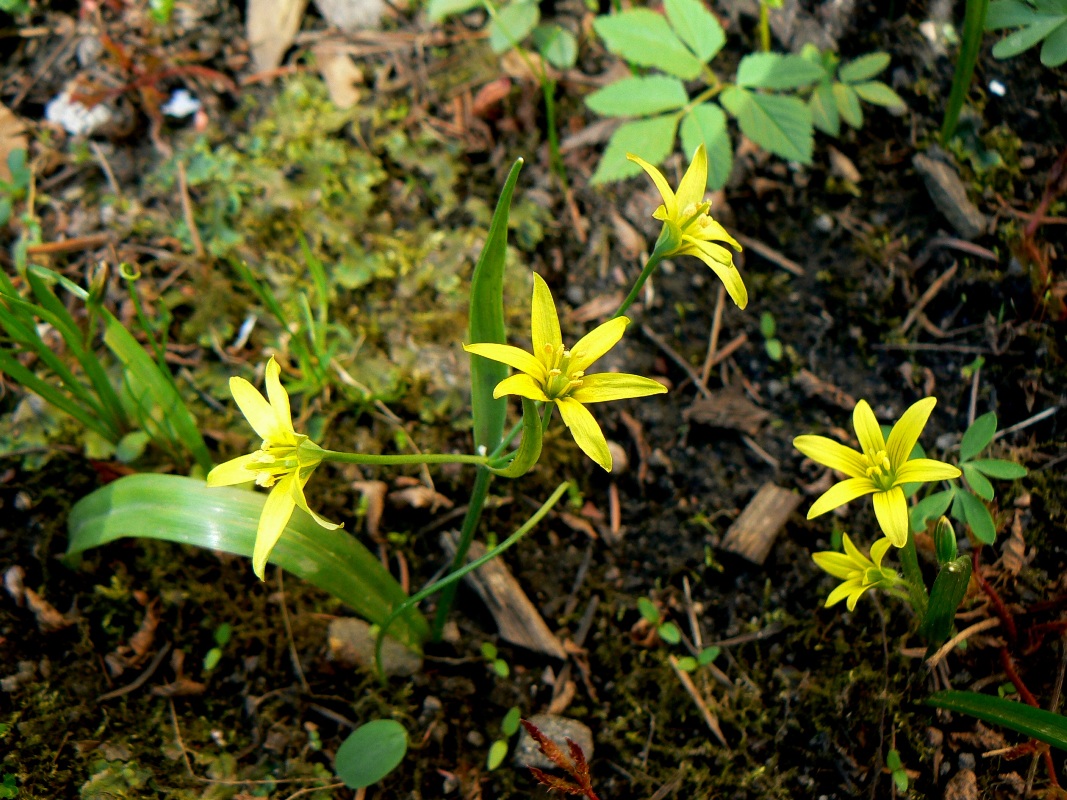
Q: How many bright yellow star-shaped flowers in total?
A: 5